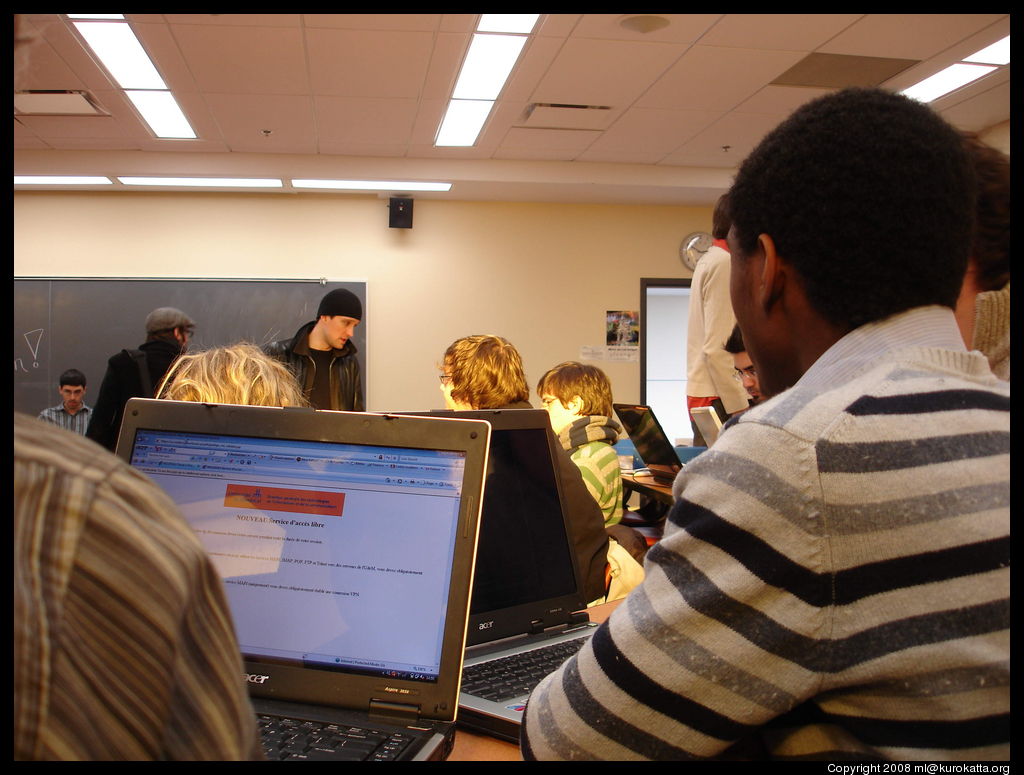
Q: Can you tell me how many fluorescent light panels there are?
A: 11